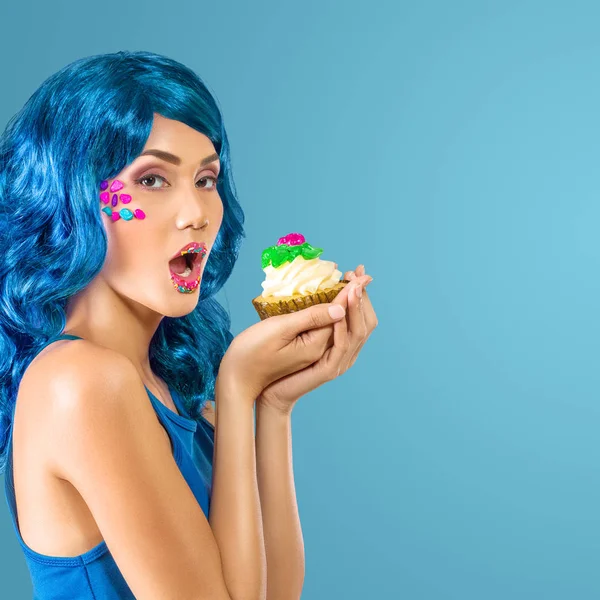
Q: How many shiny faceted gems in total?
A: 9